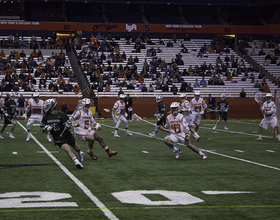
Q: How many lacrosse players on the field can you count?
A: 11